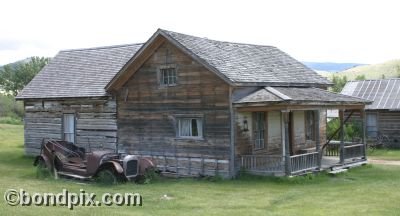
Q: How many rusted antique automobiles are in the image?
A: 1